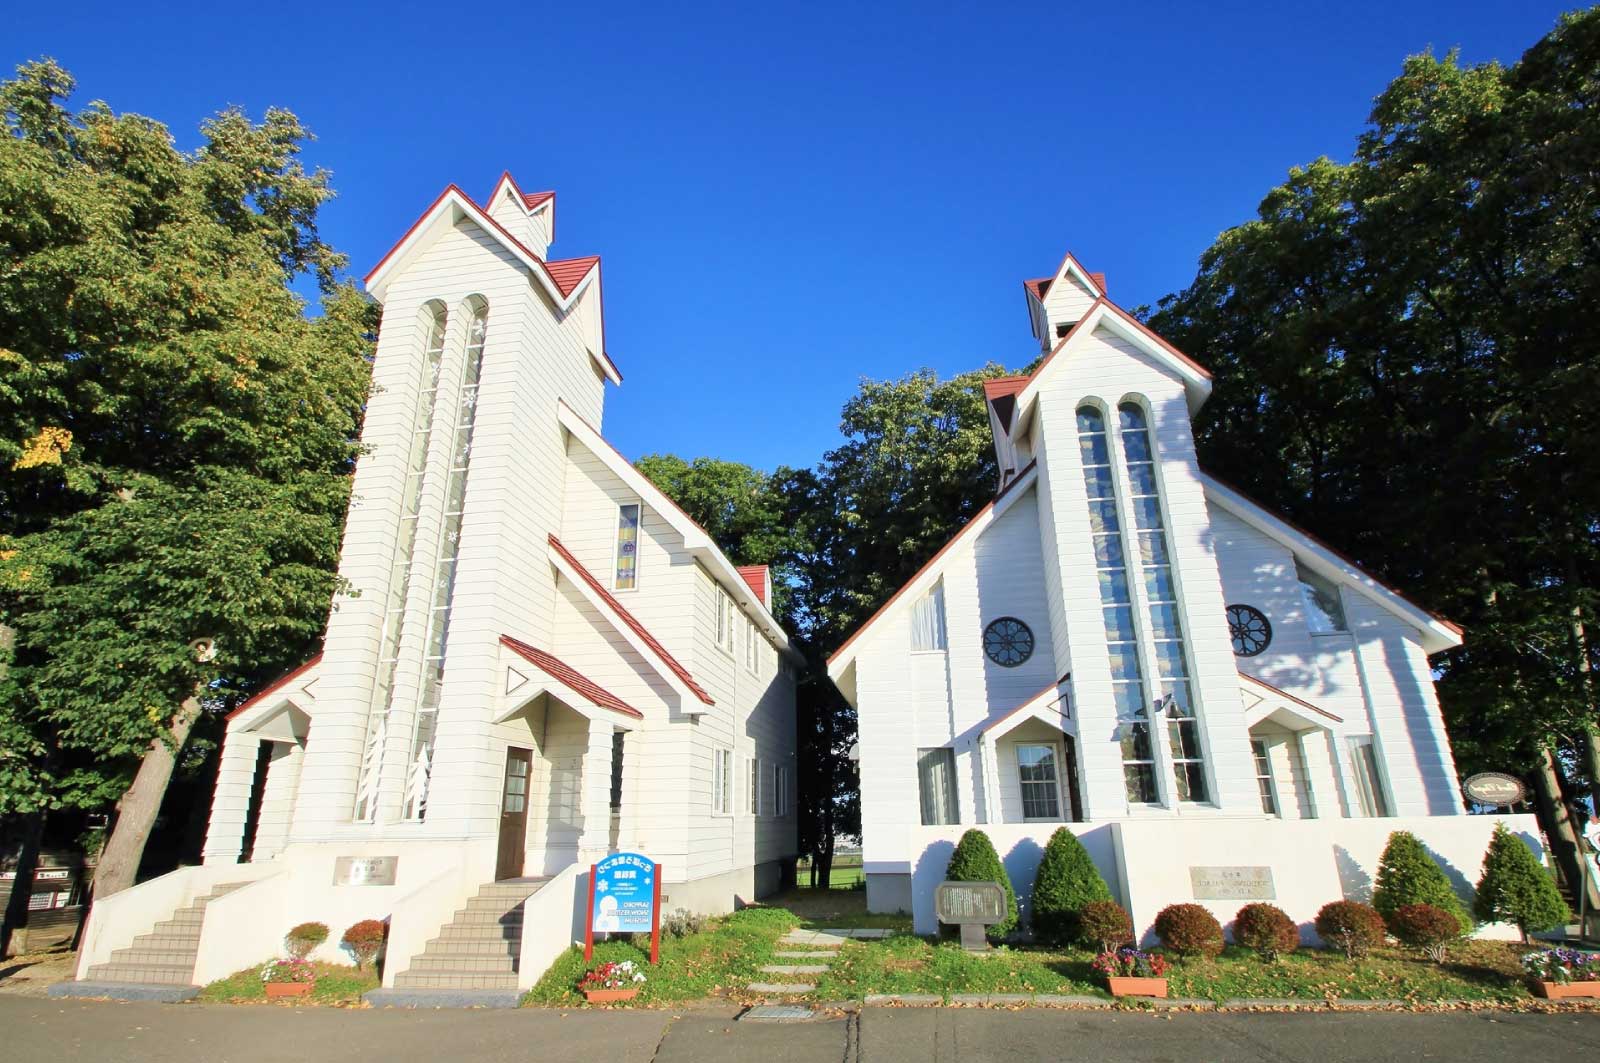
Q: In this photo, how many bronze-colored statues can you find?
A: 0